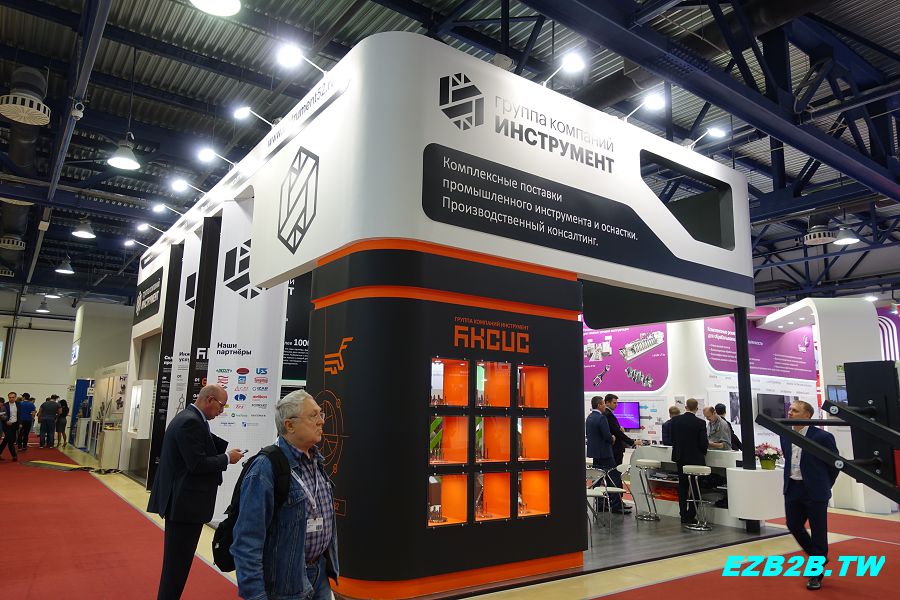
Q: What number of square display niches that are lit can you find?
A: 9